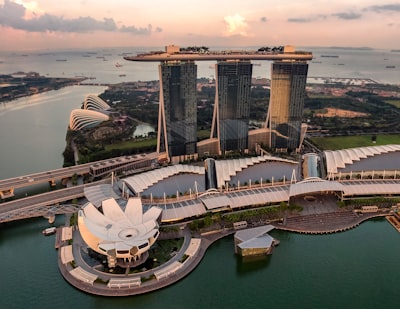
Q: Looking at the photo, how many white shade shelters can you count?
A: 6